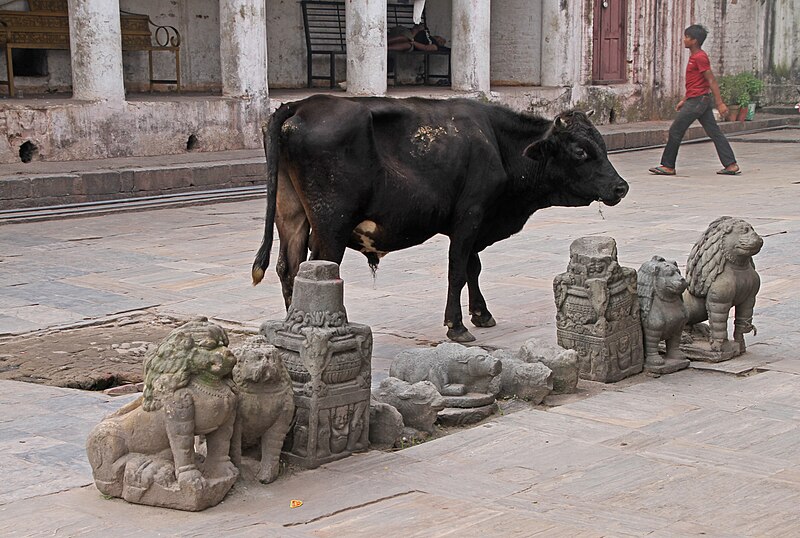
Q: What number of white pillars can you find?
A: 4